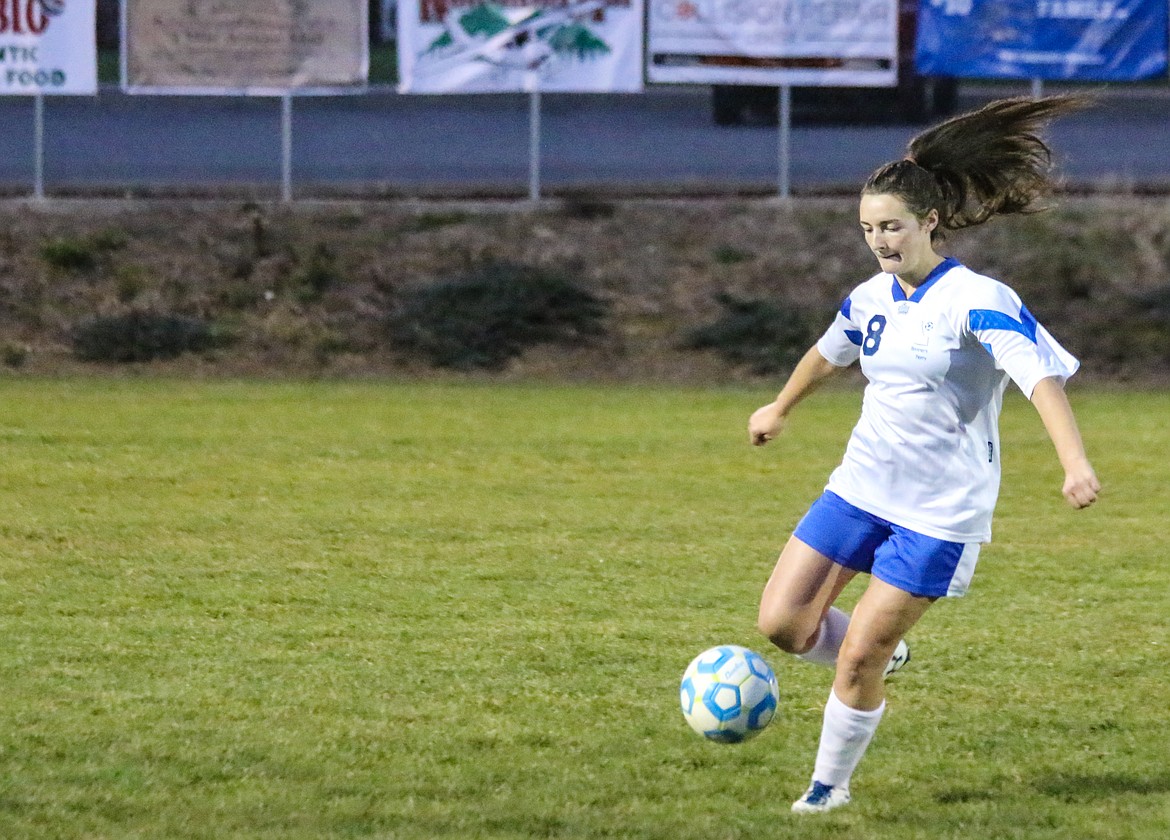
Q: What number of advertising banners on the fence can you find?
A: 5